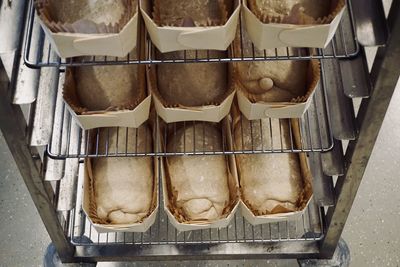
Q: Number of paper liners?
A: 9